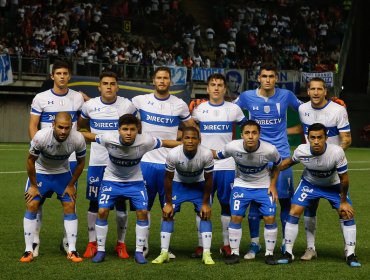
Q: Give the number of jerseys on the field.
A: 11